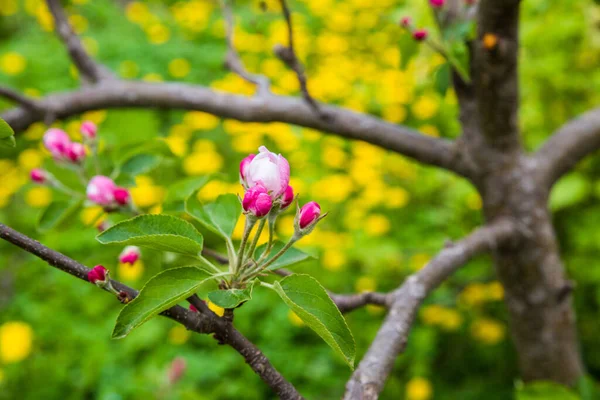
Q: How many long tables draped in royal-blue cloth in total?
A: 0